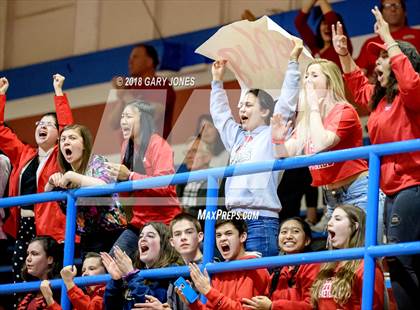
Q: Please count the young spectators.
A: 13